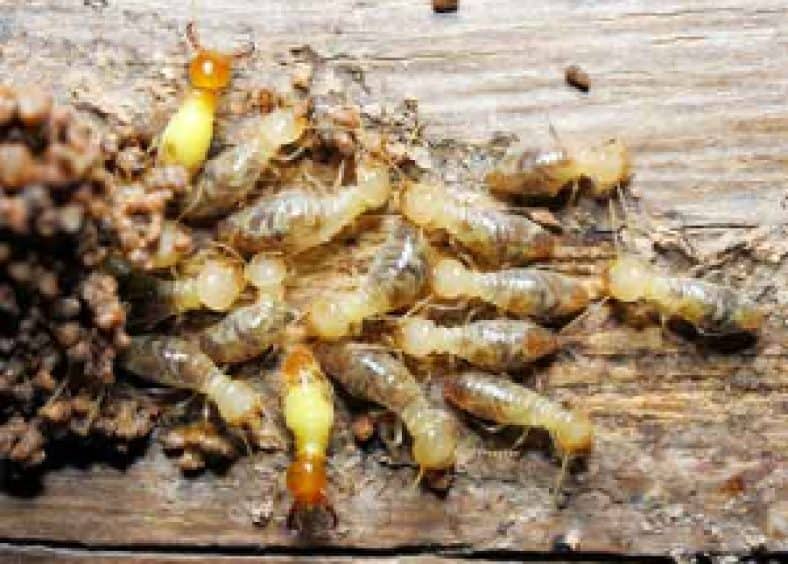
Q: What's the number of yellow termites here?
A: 2